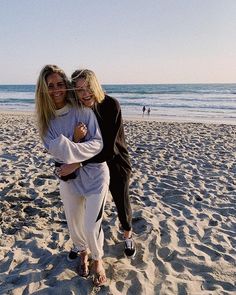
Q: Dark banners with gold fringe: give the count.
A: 0